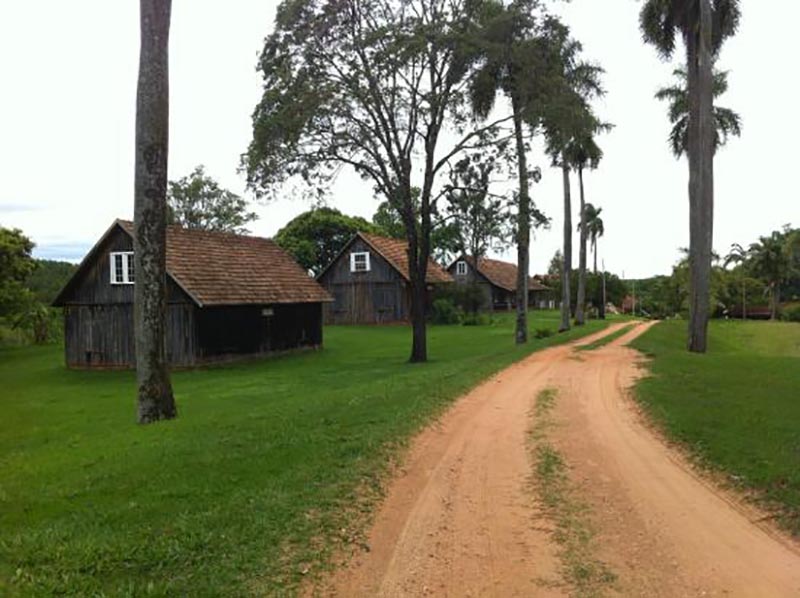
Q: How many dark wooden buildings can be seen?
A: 3